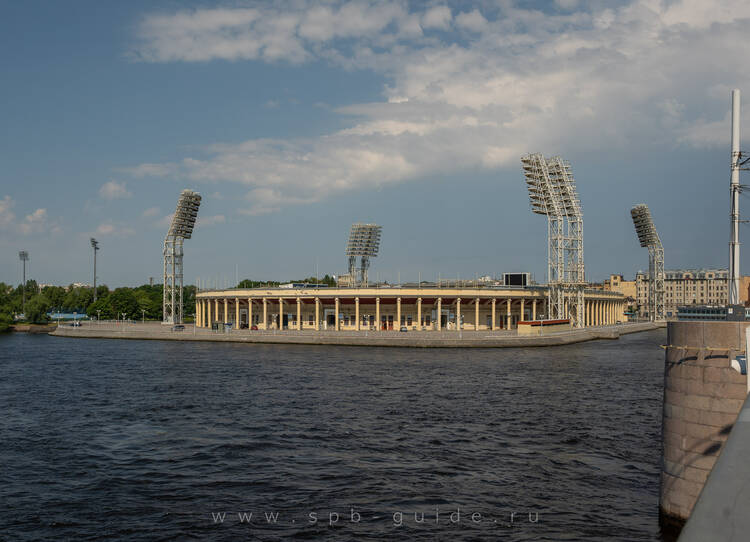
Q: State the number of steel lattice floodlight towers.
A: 4